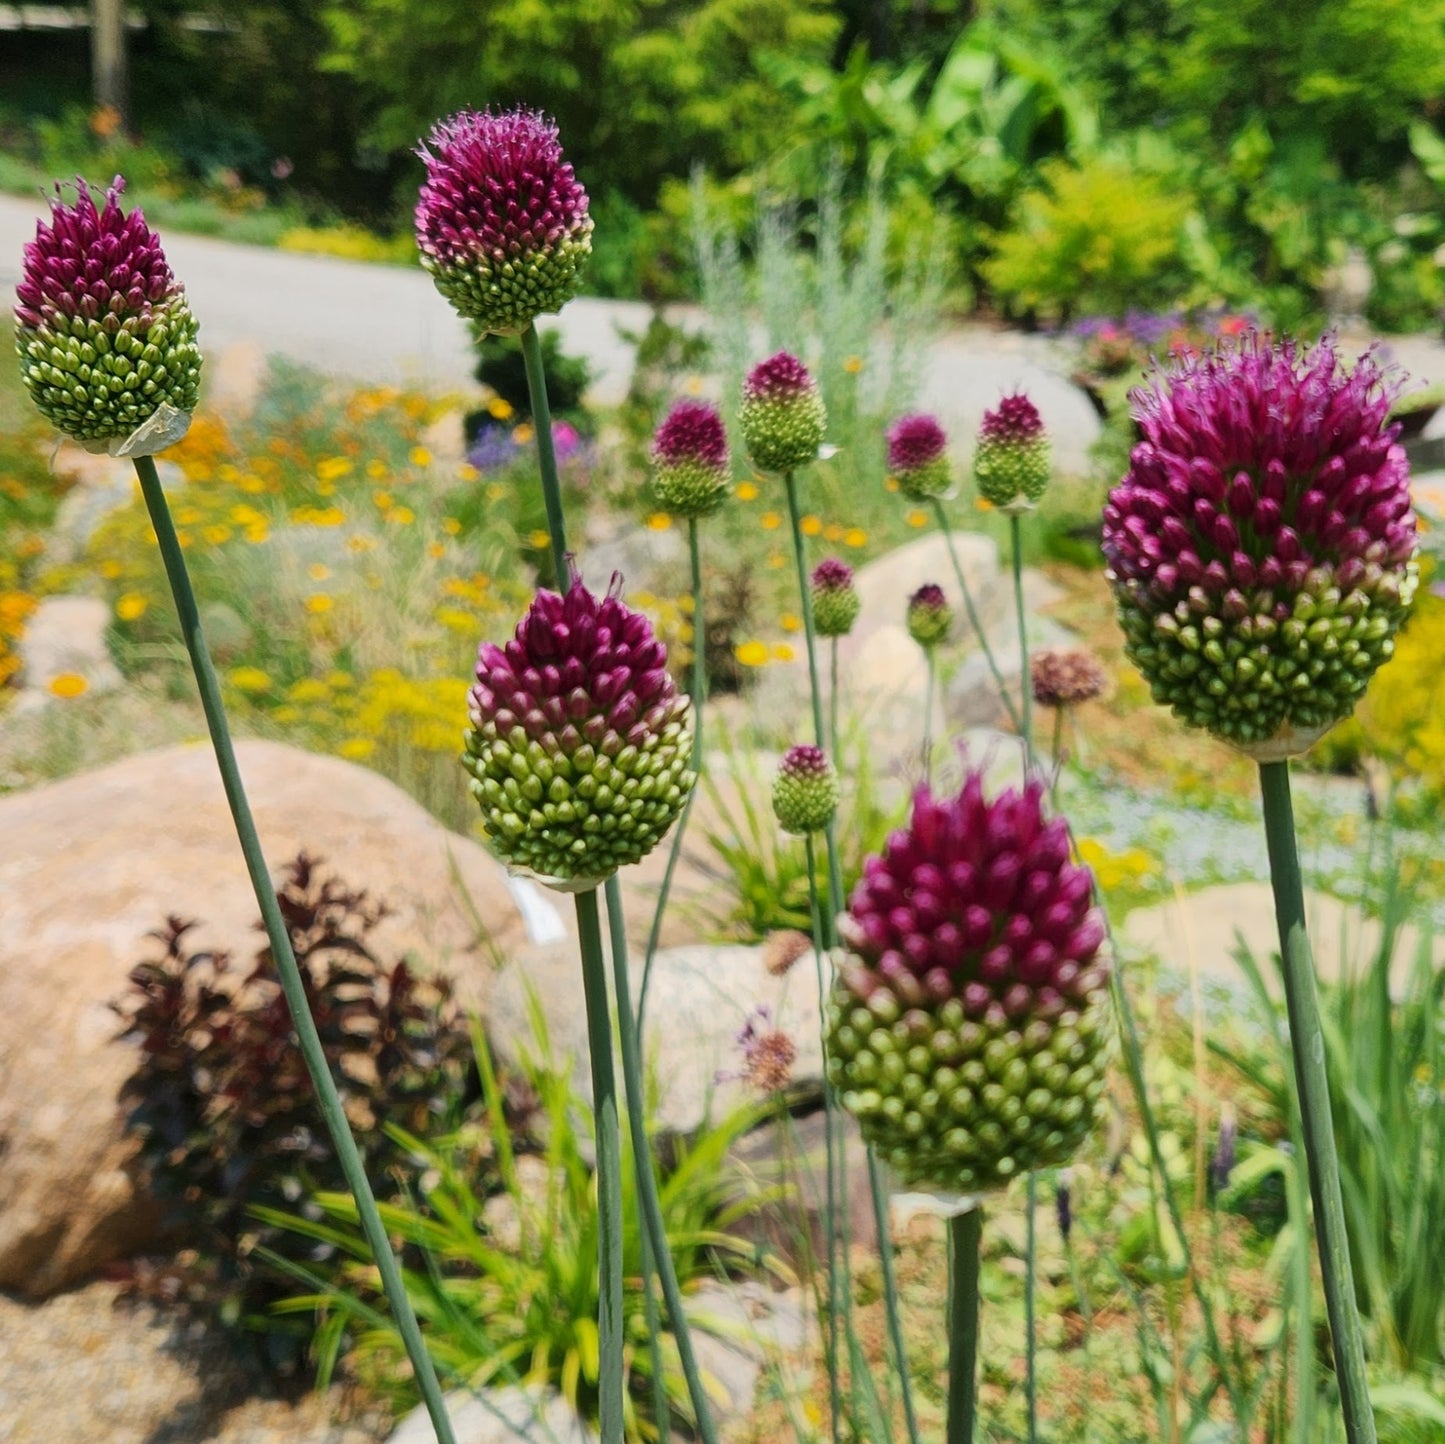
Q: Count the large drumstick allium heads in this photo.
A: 5